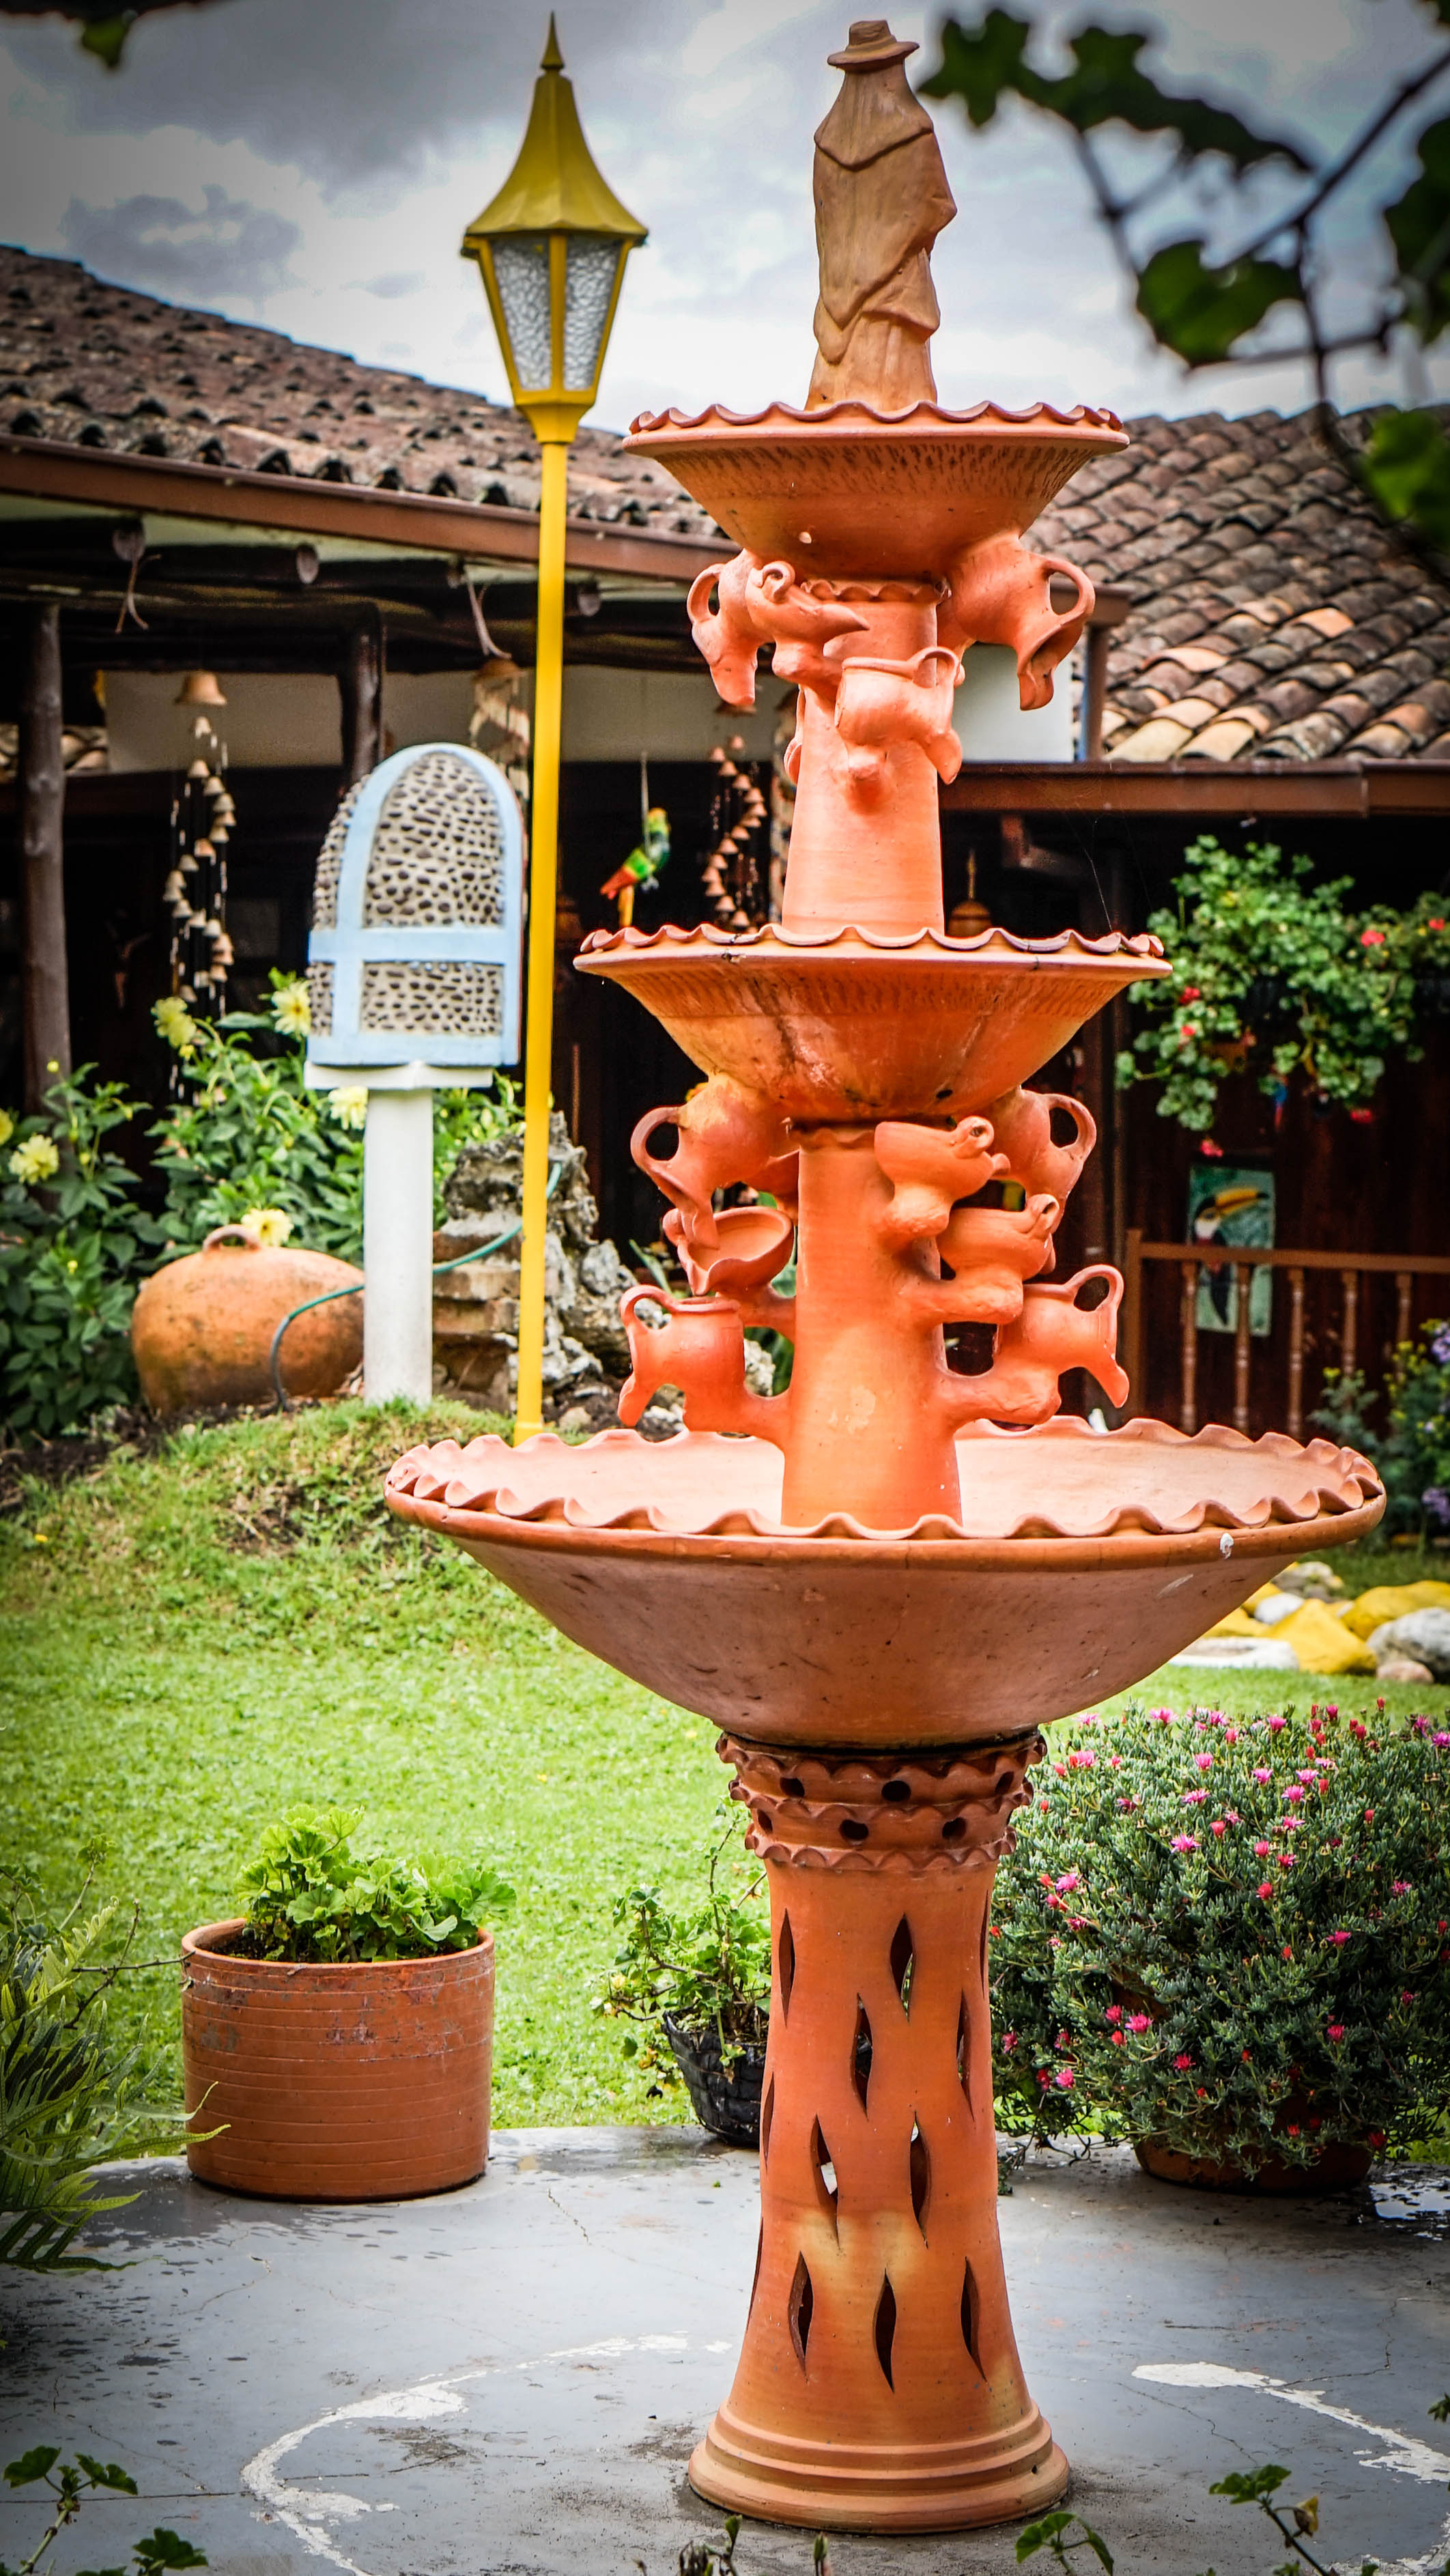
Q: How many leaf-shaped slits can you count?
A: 12